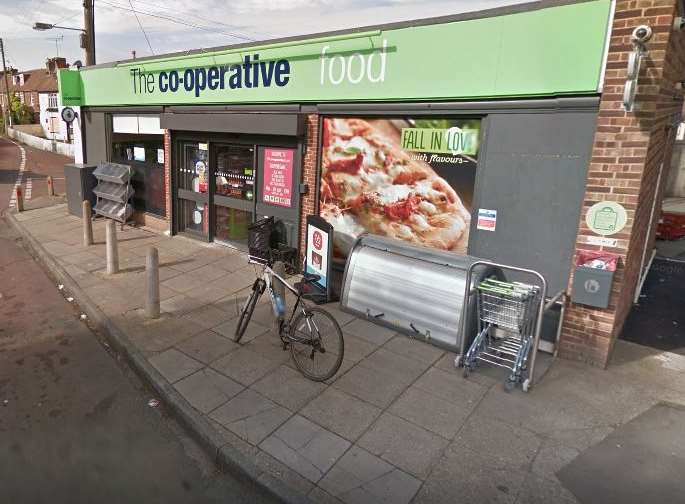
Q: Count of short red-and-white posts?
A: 2